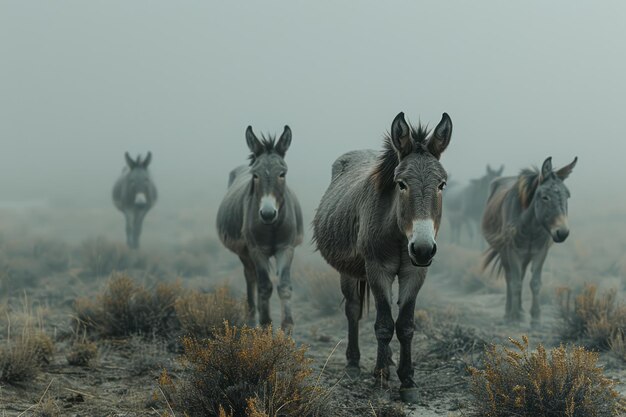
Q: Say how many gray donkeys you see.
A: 5